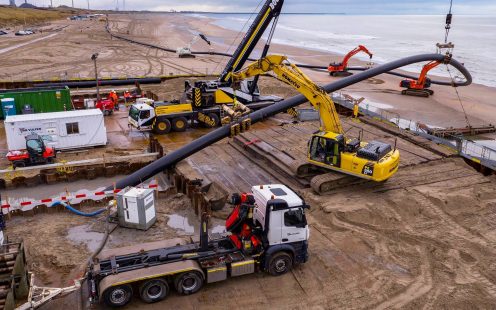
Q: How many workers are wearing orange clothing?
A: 2